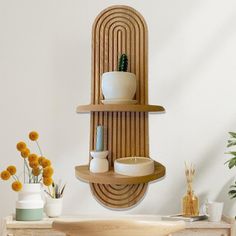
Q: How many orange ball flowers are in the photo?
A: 13